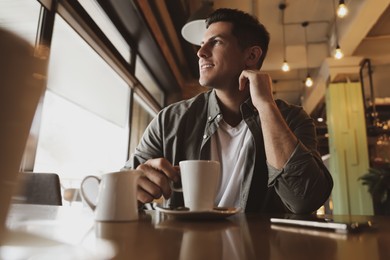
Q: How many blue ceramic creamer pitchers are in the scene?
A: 0